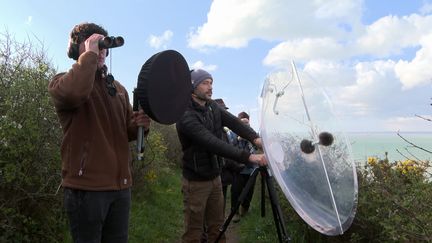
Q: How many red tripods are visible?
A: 0